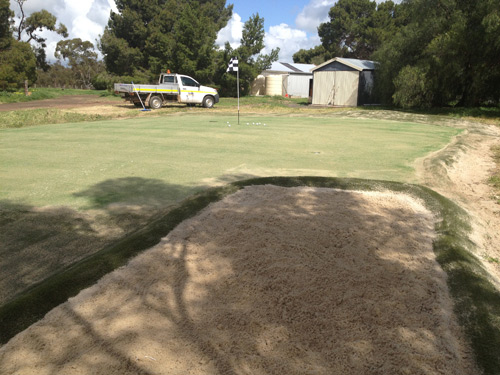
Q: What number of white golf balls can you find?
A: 7